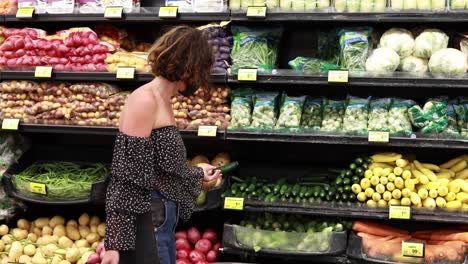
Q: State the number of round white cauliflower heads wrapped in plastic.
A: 5